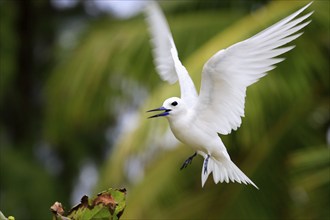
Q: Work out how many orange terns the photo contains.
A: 0